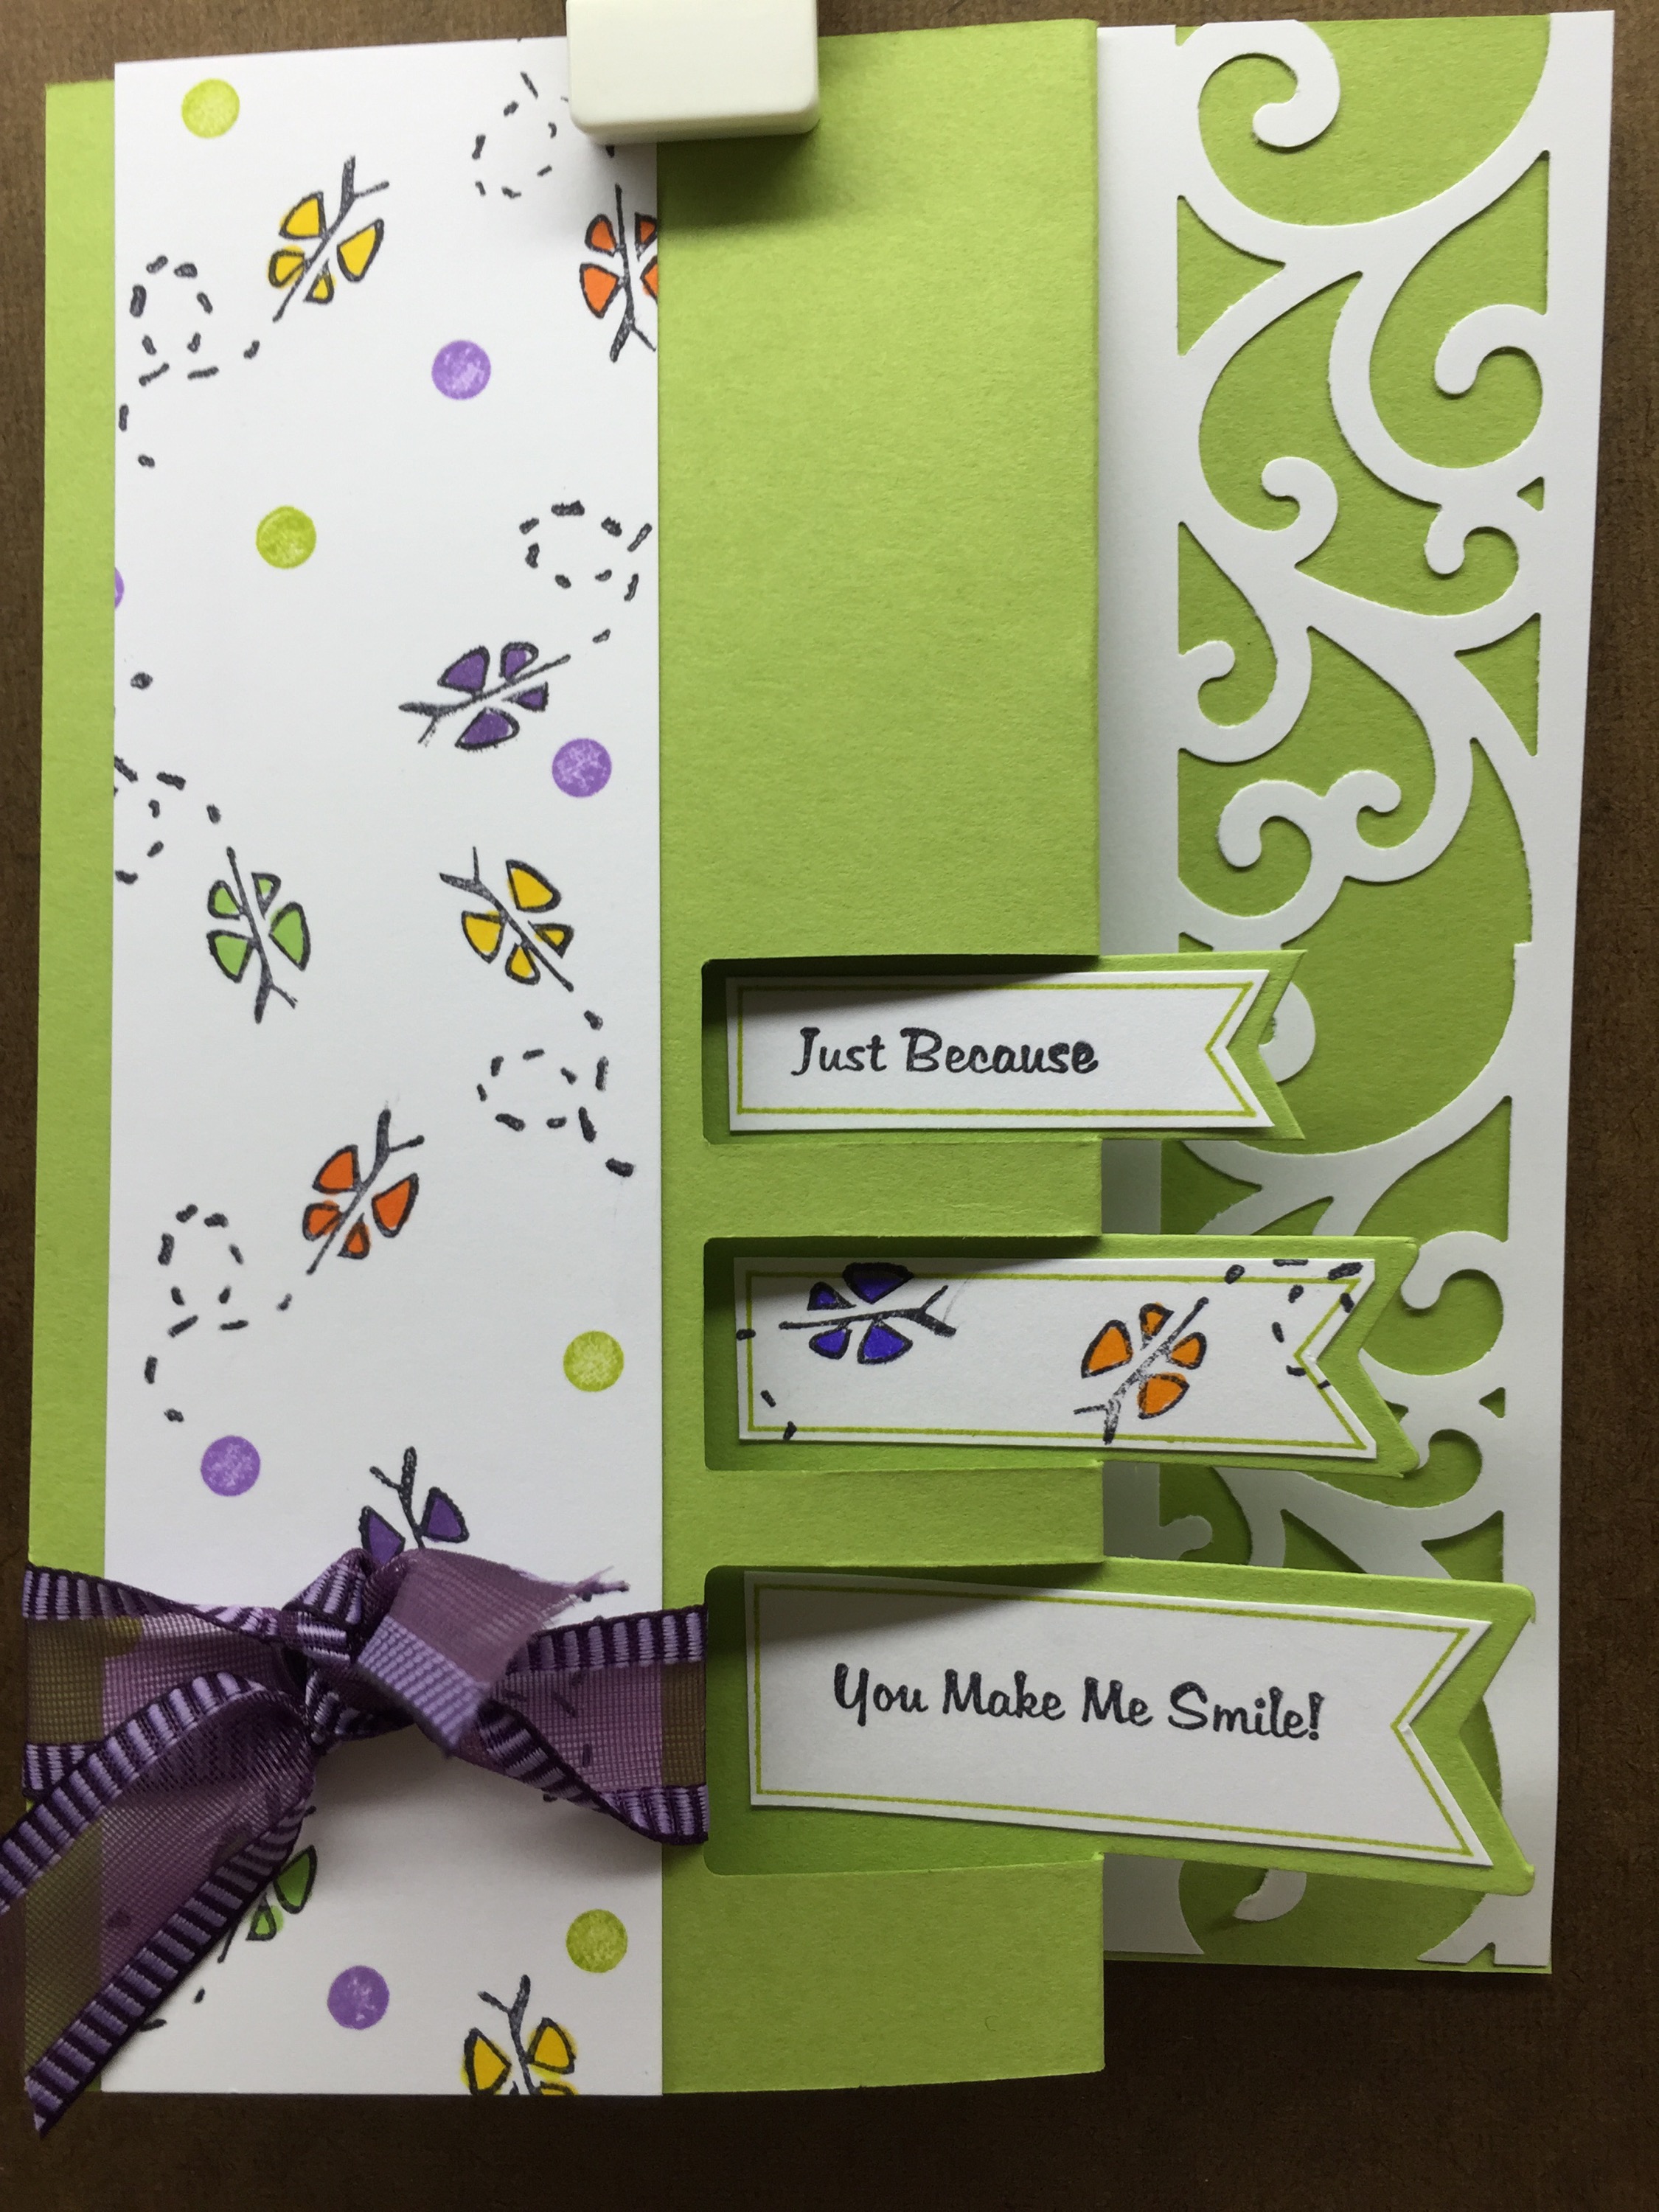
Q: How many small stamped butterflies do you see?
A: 11